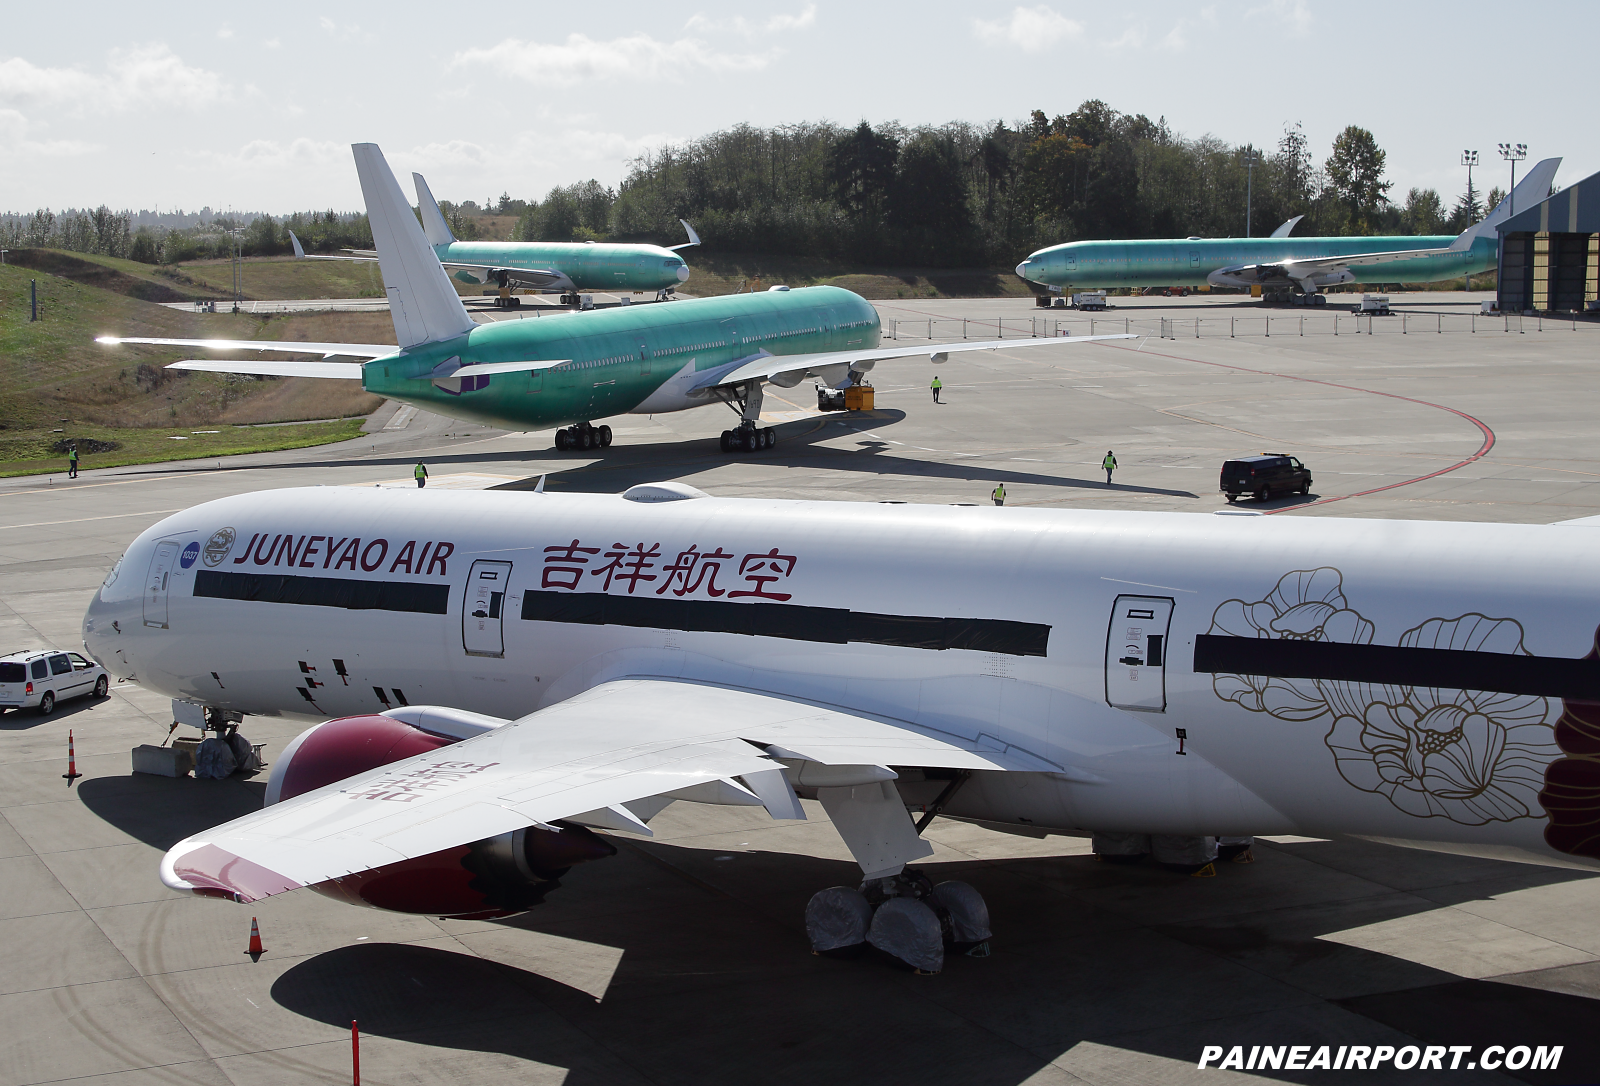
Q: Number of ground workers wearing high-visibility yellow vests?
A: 5